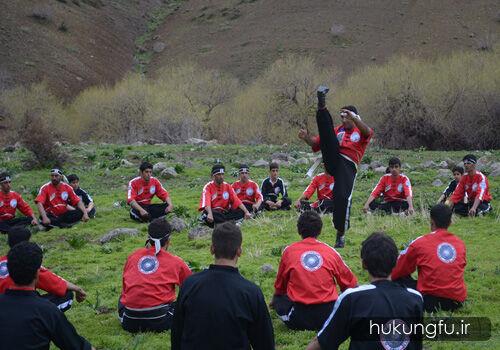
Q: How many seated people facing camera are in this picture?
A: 11